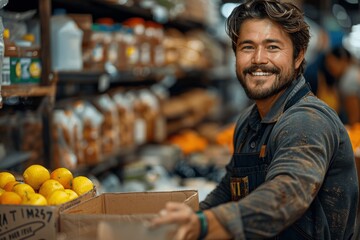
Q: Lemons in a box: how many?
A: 12